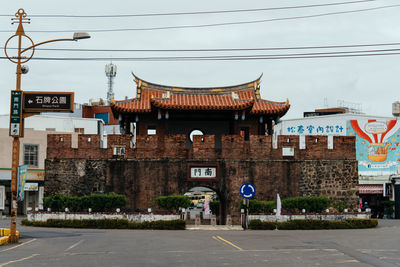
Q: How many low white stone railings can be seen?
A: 2